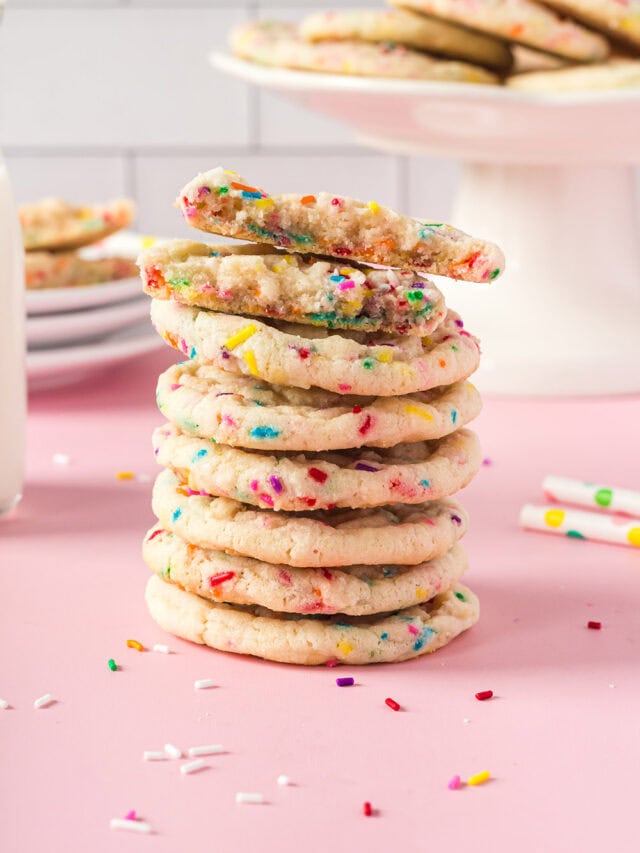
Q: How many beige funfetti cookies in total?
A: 15